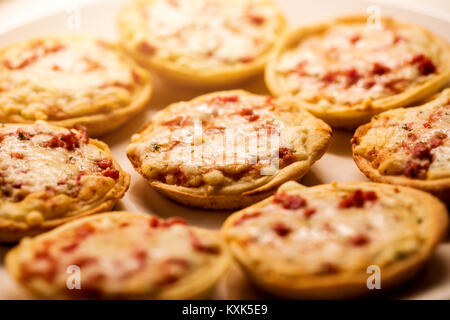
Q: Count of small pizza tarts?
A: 8